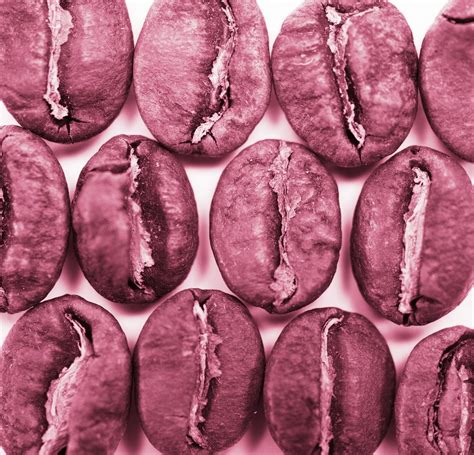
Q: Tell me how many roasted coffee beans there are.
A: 12